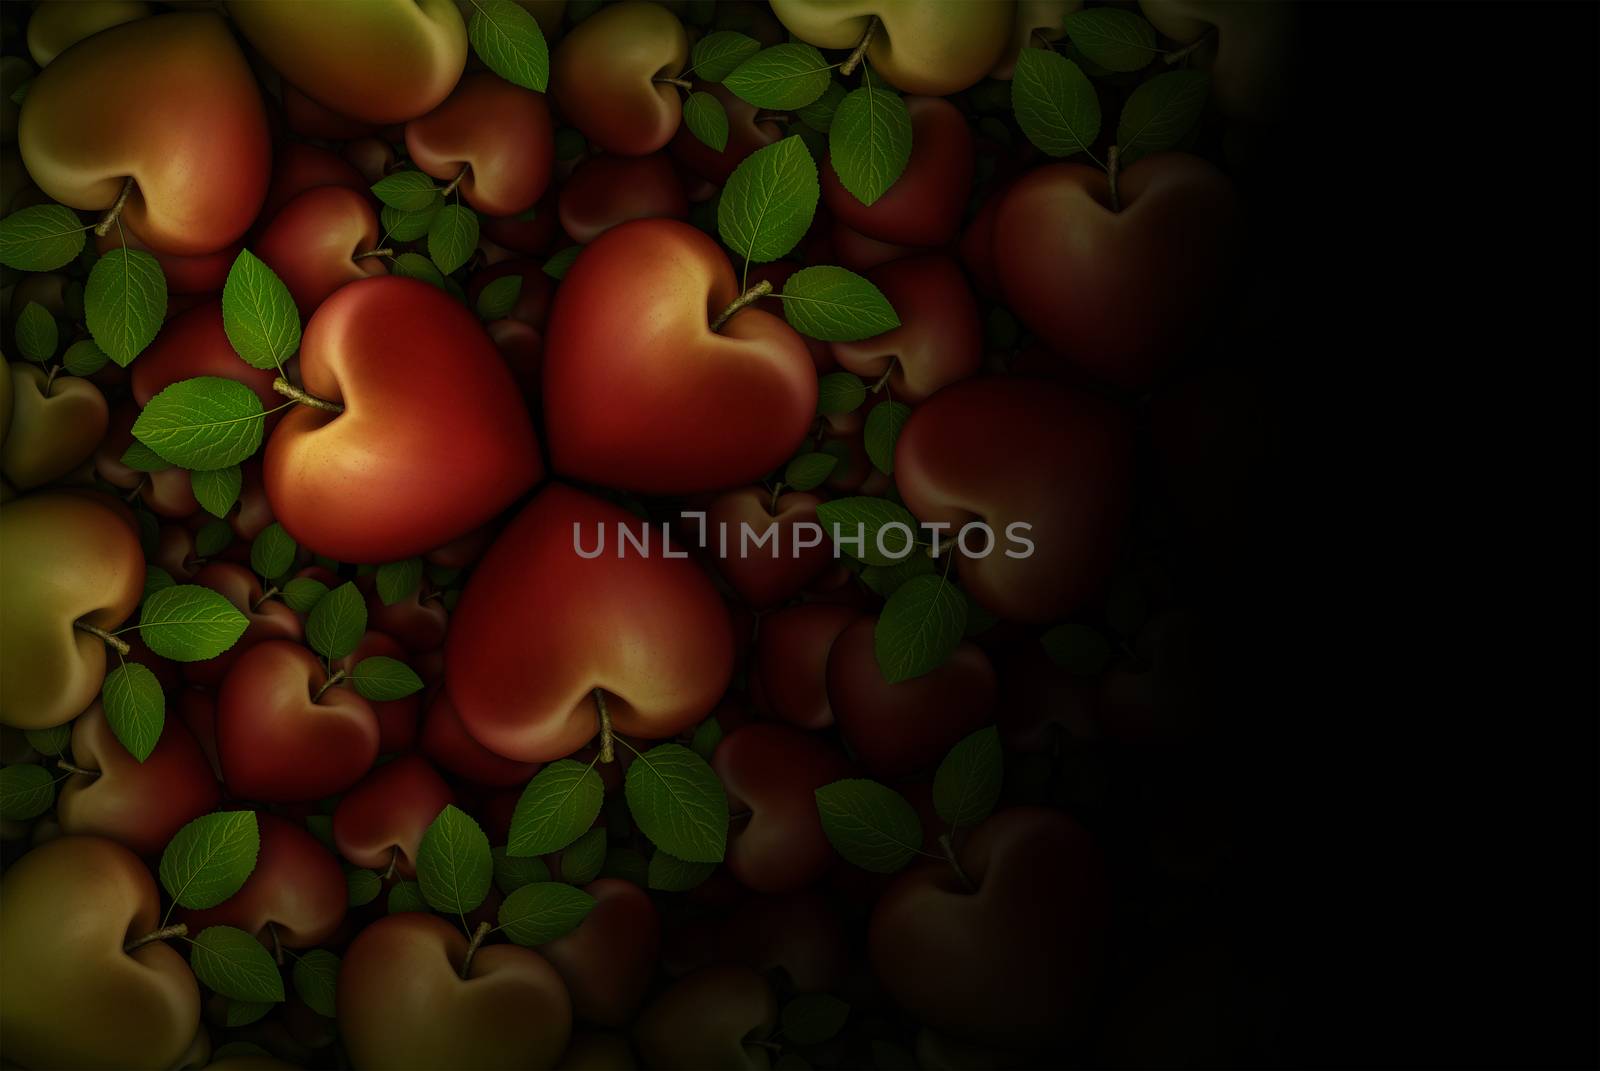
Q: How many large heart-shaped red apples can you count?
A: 3